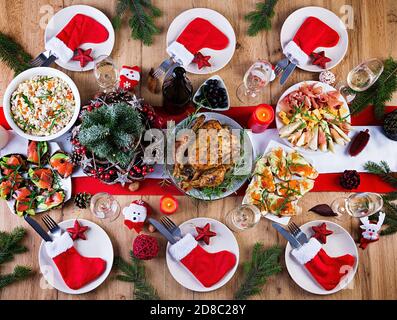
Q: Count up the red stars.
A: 6